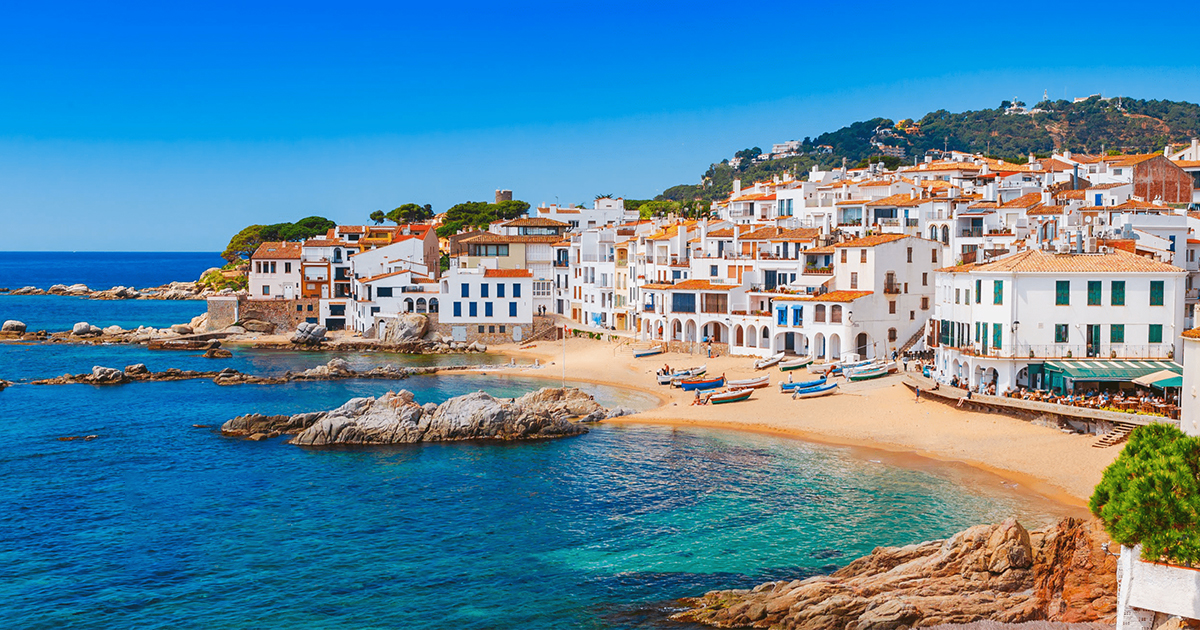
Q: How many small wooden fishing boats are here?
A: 15